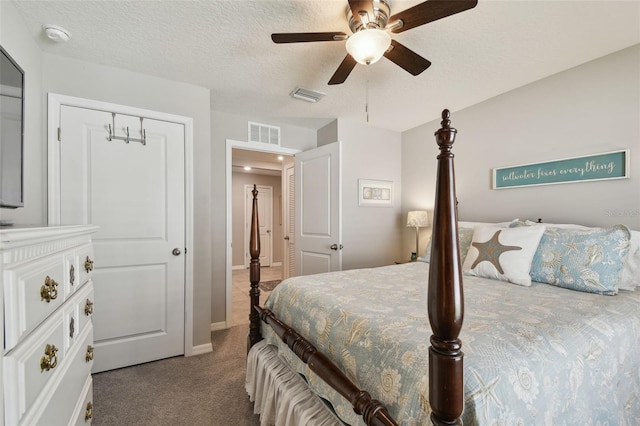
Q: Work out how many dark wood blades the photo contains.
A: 5